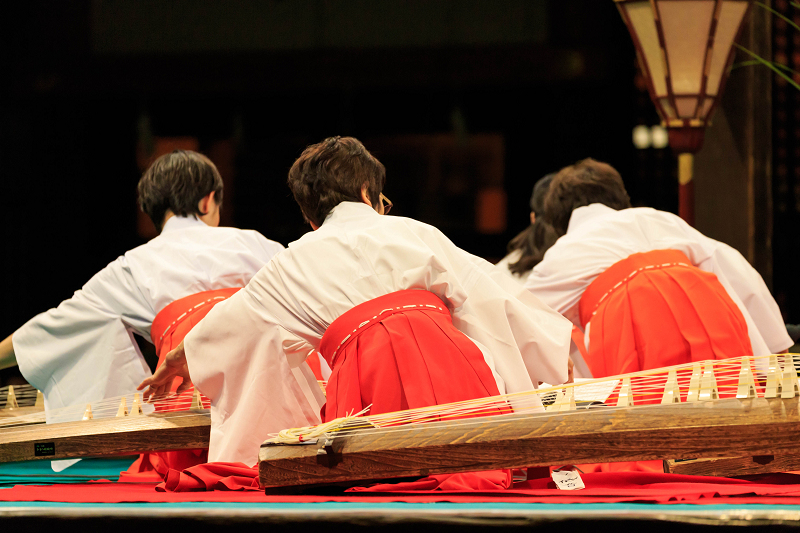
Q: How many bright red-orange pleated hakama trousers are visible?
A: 3